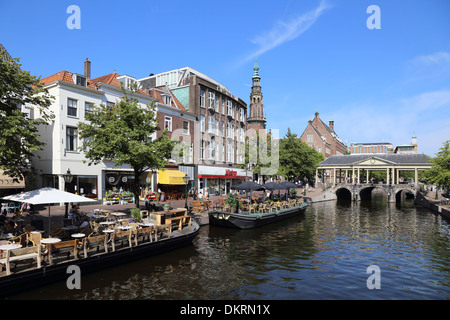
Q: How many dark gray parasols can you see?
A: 3